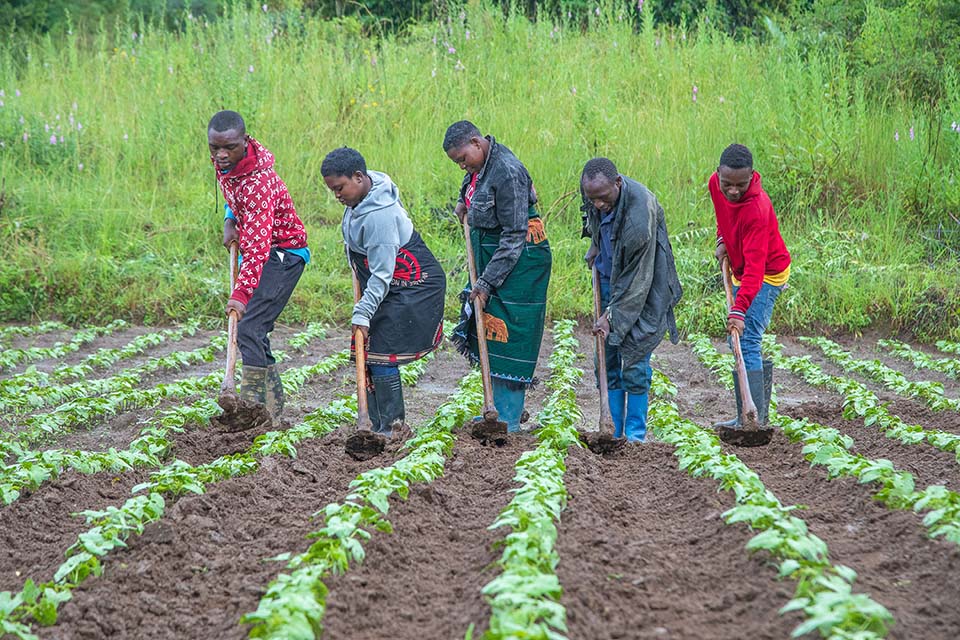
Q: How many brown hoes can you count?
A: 5